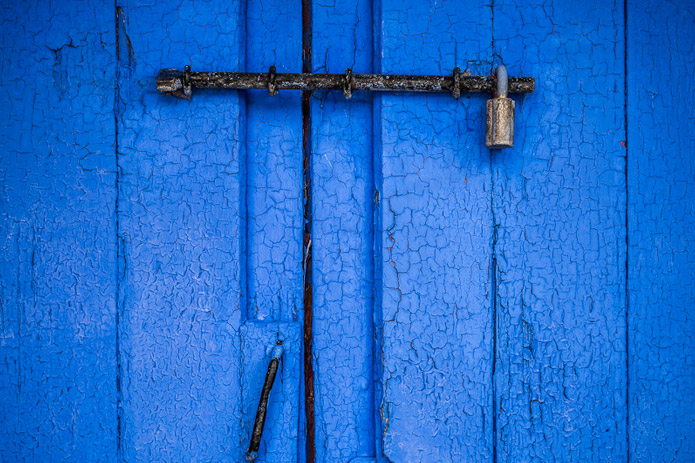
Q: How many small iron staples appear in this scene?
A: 4